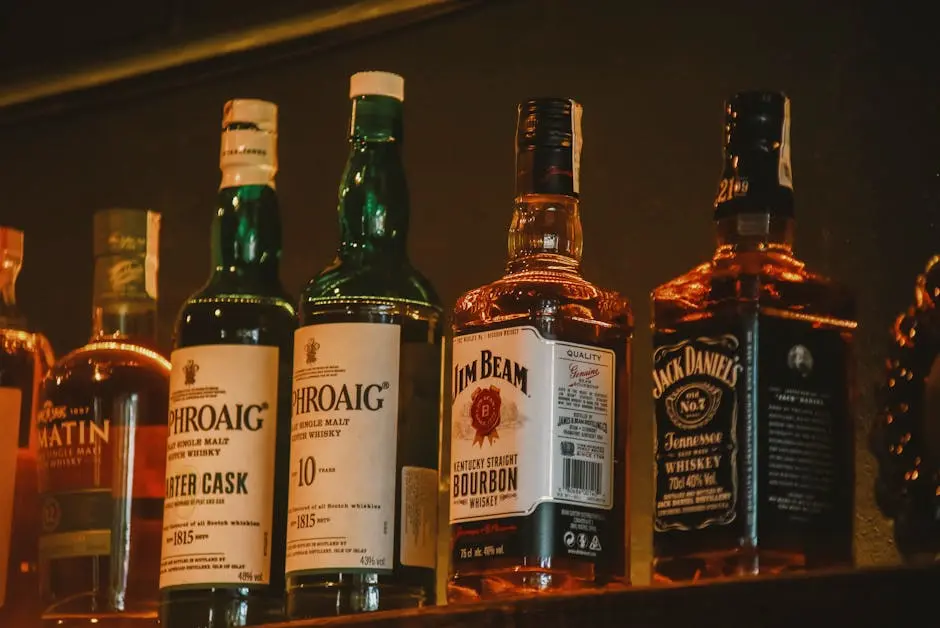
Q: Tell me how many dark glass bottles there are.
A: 2